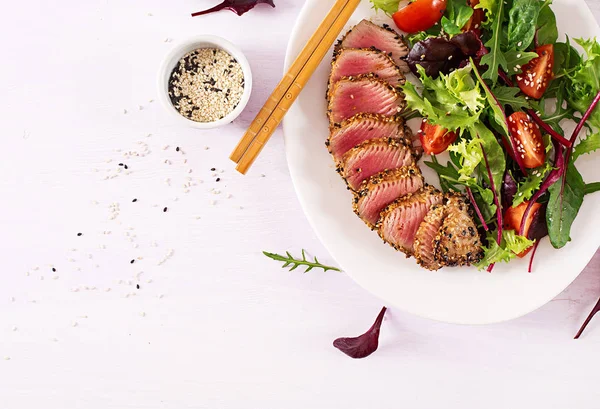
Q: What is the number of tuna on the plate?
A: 9